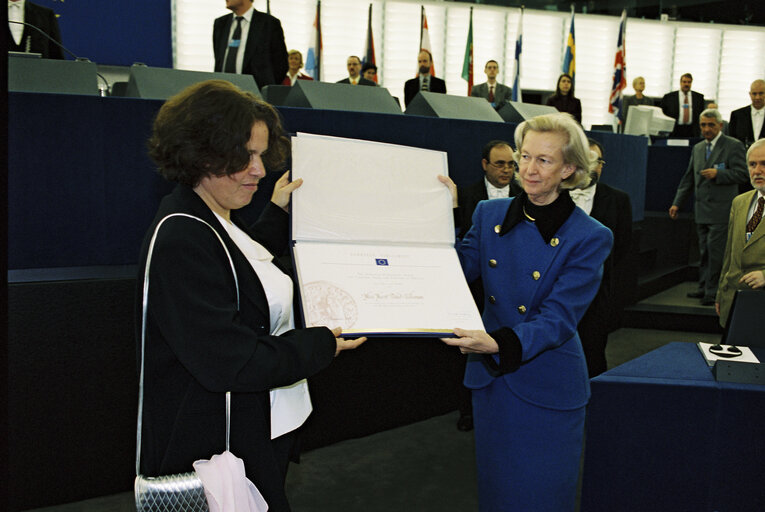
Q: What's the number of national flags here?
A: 7